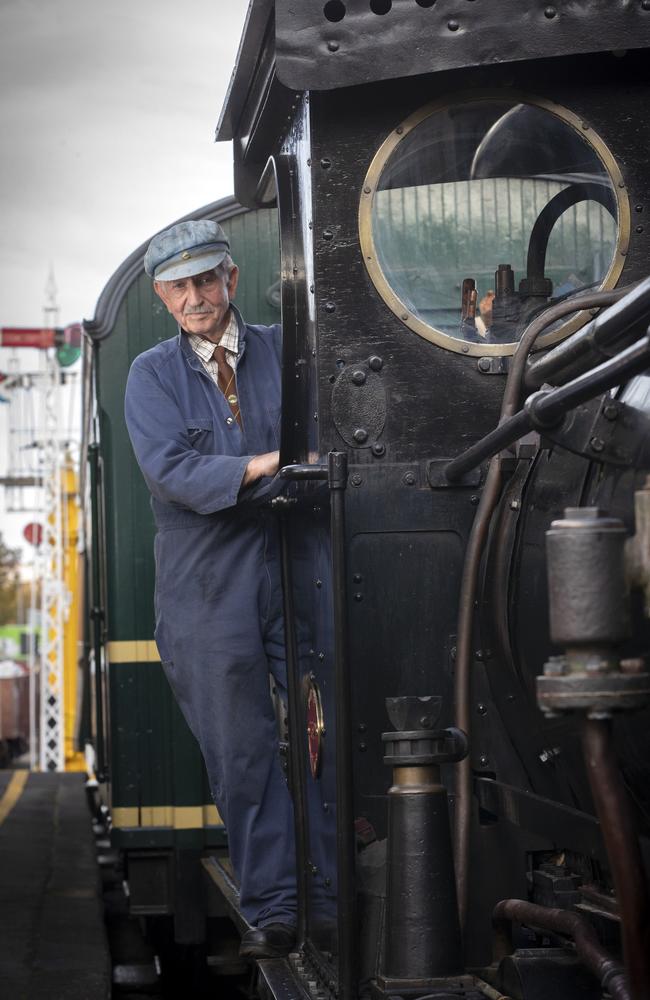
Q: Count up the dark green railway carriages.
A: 1